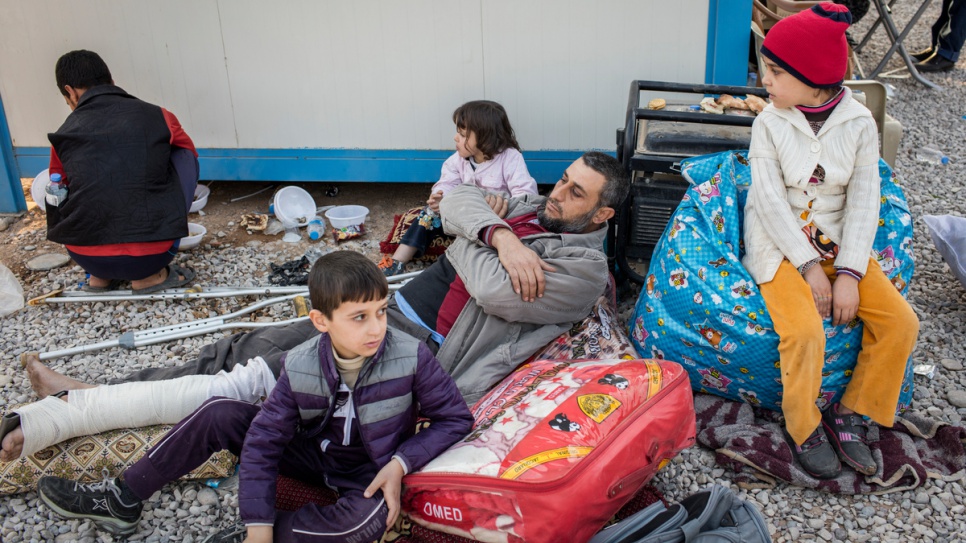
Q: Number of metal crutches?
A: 2